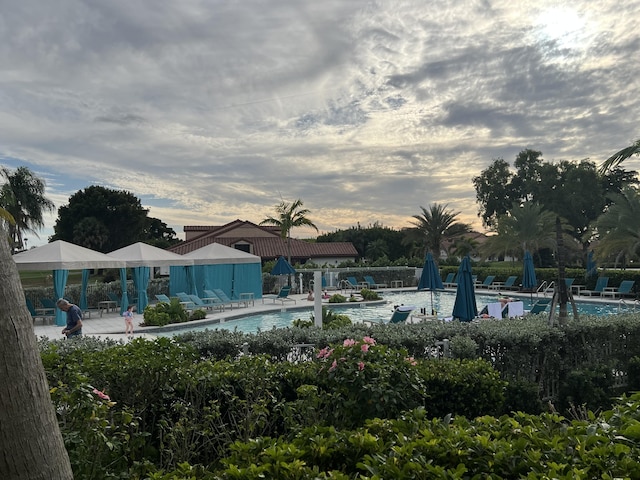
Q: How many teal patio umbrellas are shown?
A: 5